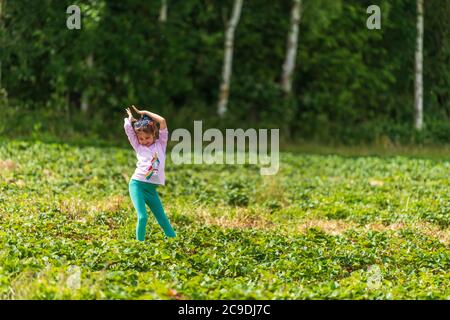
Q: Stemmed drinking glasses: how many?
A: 0